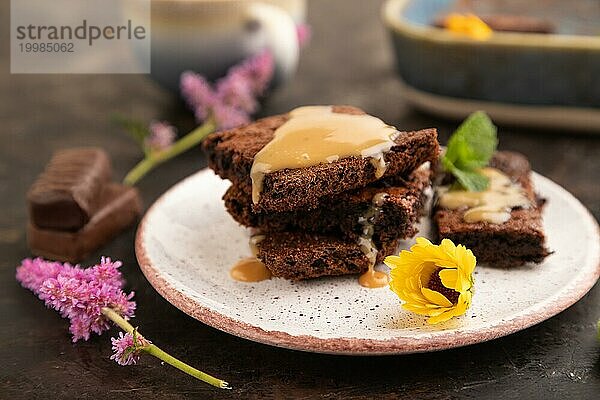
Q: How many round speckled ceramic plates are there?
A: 1